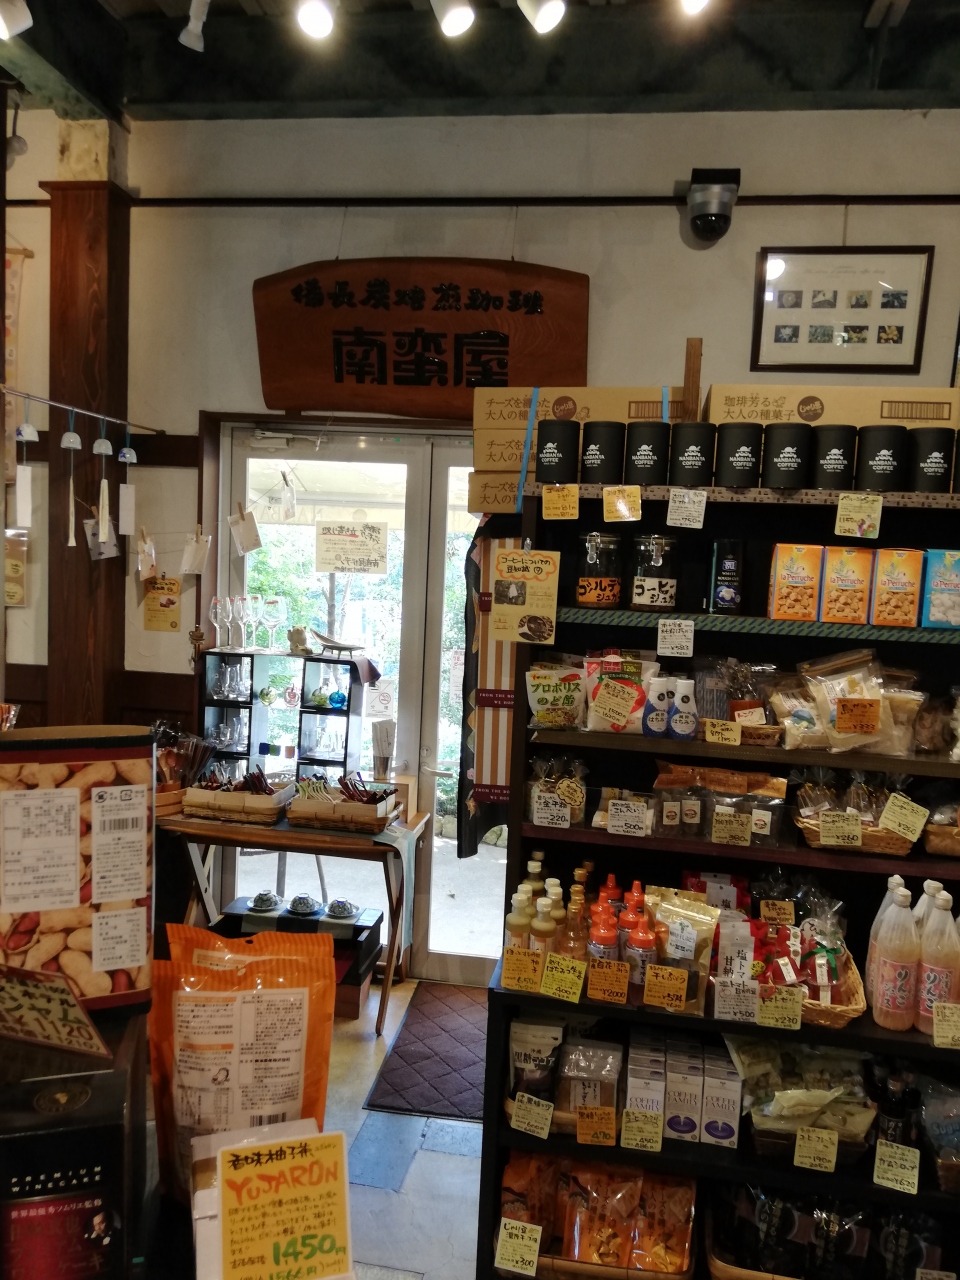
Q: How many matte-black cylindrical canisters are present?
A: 9